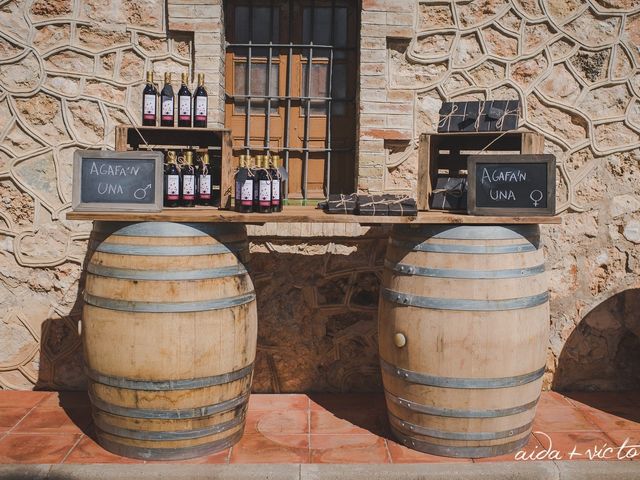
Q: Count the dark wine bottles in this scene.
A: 12